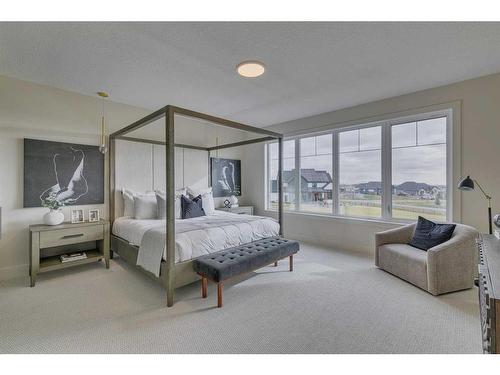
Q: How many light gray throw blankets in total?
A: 1